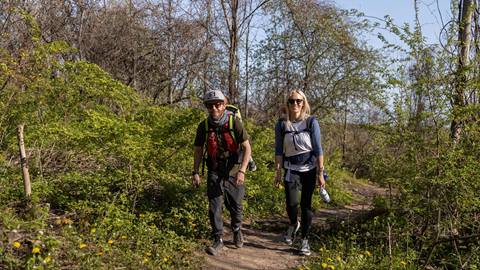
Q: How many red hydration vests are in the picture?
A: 1